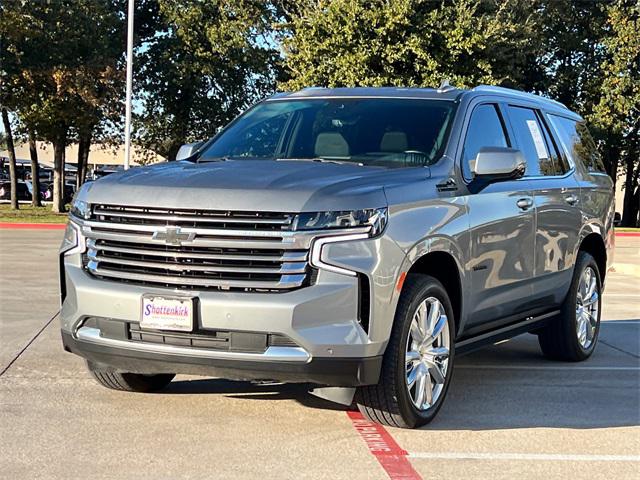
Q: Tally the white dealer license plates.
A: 1